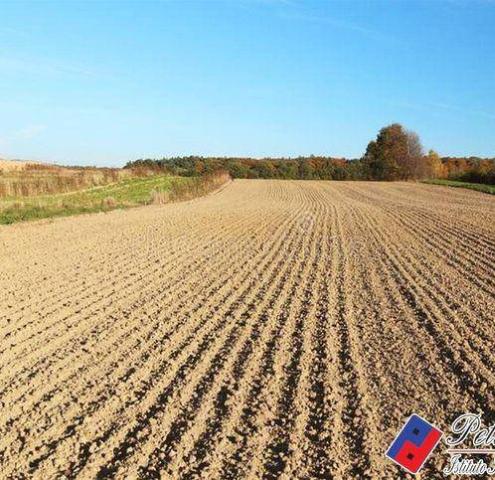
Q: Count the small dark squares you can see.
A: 2